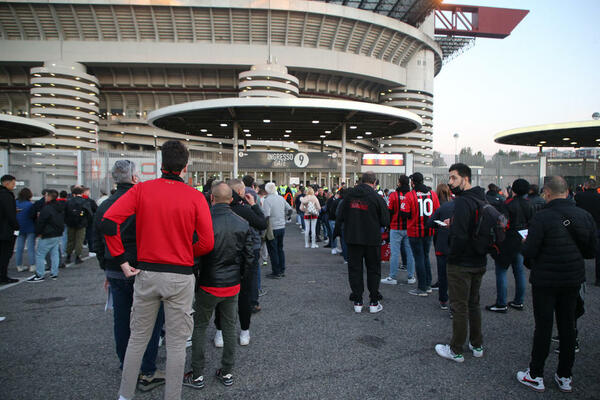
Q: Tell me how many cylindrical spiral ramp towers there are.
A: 3